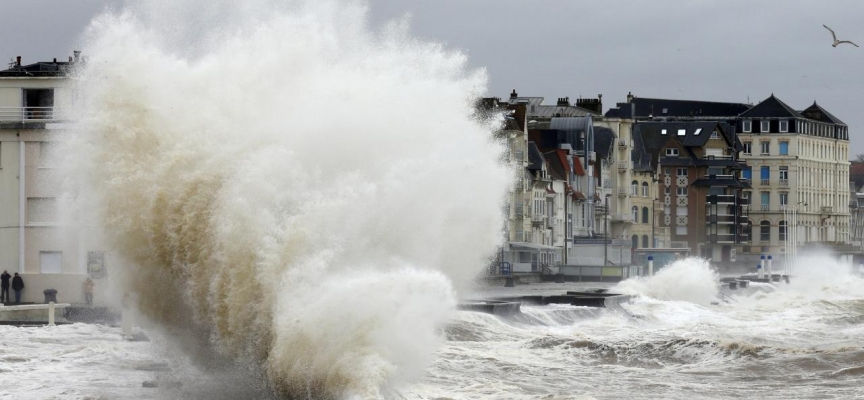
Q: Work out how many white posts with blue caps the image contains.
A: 4